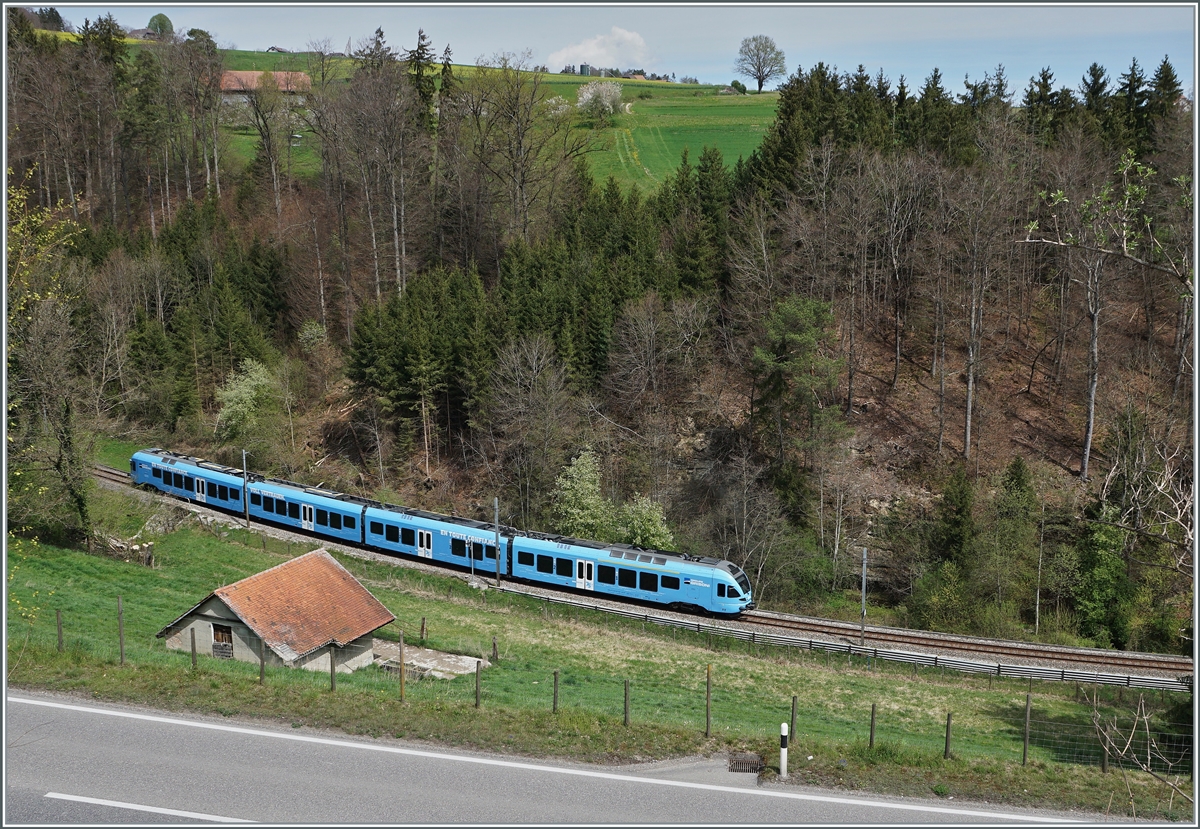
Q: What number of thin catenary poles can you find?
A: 3